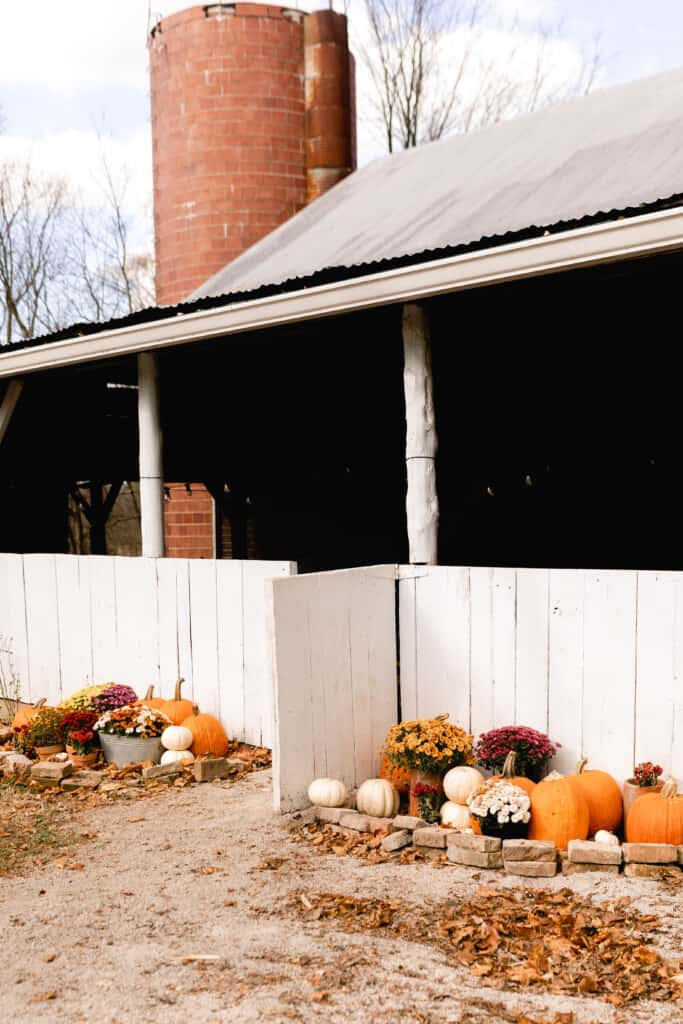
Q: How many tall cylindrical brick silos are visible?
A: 1